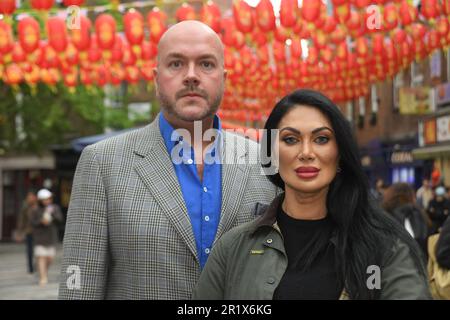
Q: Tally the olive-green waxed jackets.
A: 1